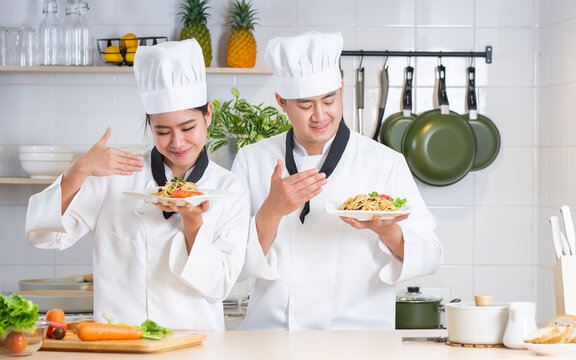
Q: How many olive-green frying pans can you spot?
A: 3